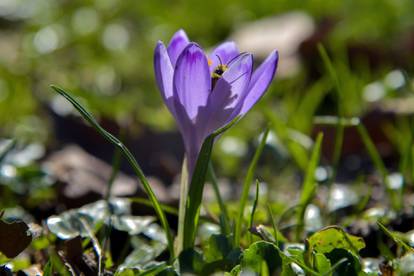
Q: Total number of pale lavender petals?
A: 6